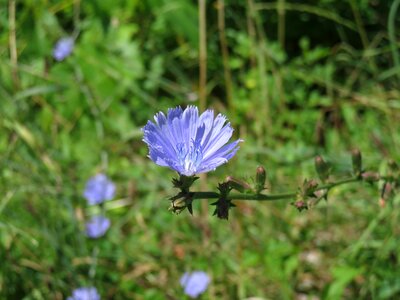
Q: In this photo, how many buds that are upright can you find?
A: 3